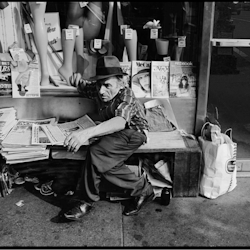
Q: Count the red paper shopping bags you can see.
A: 0